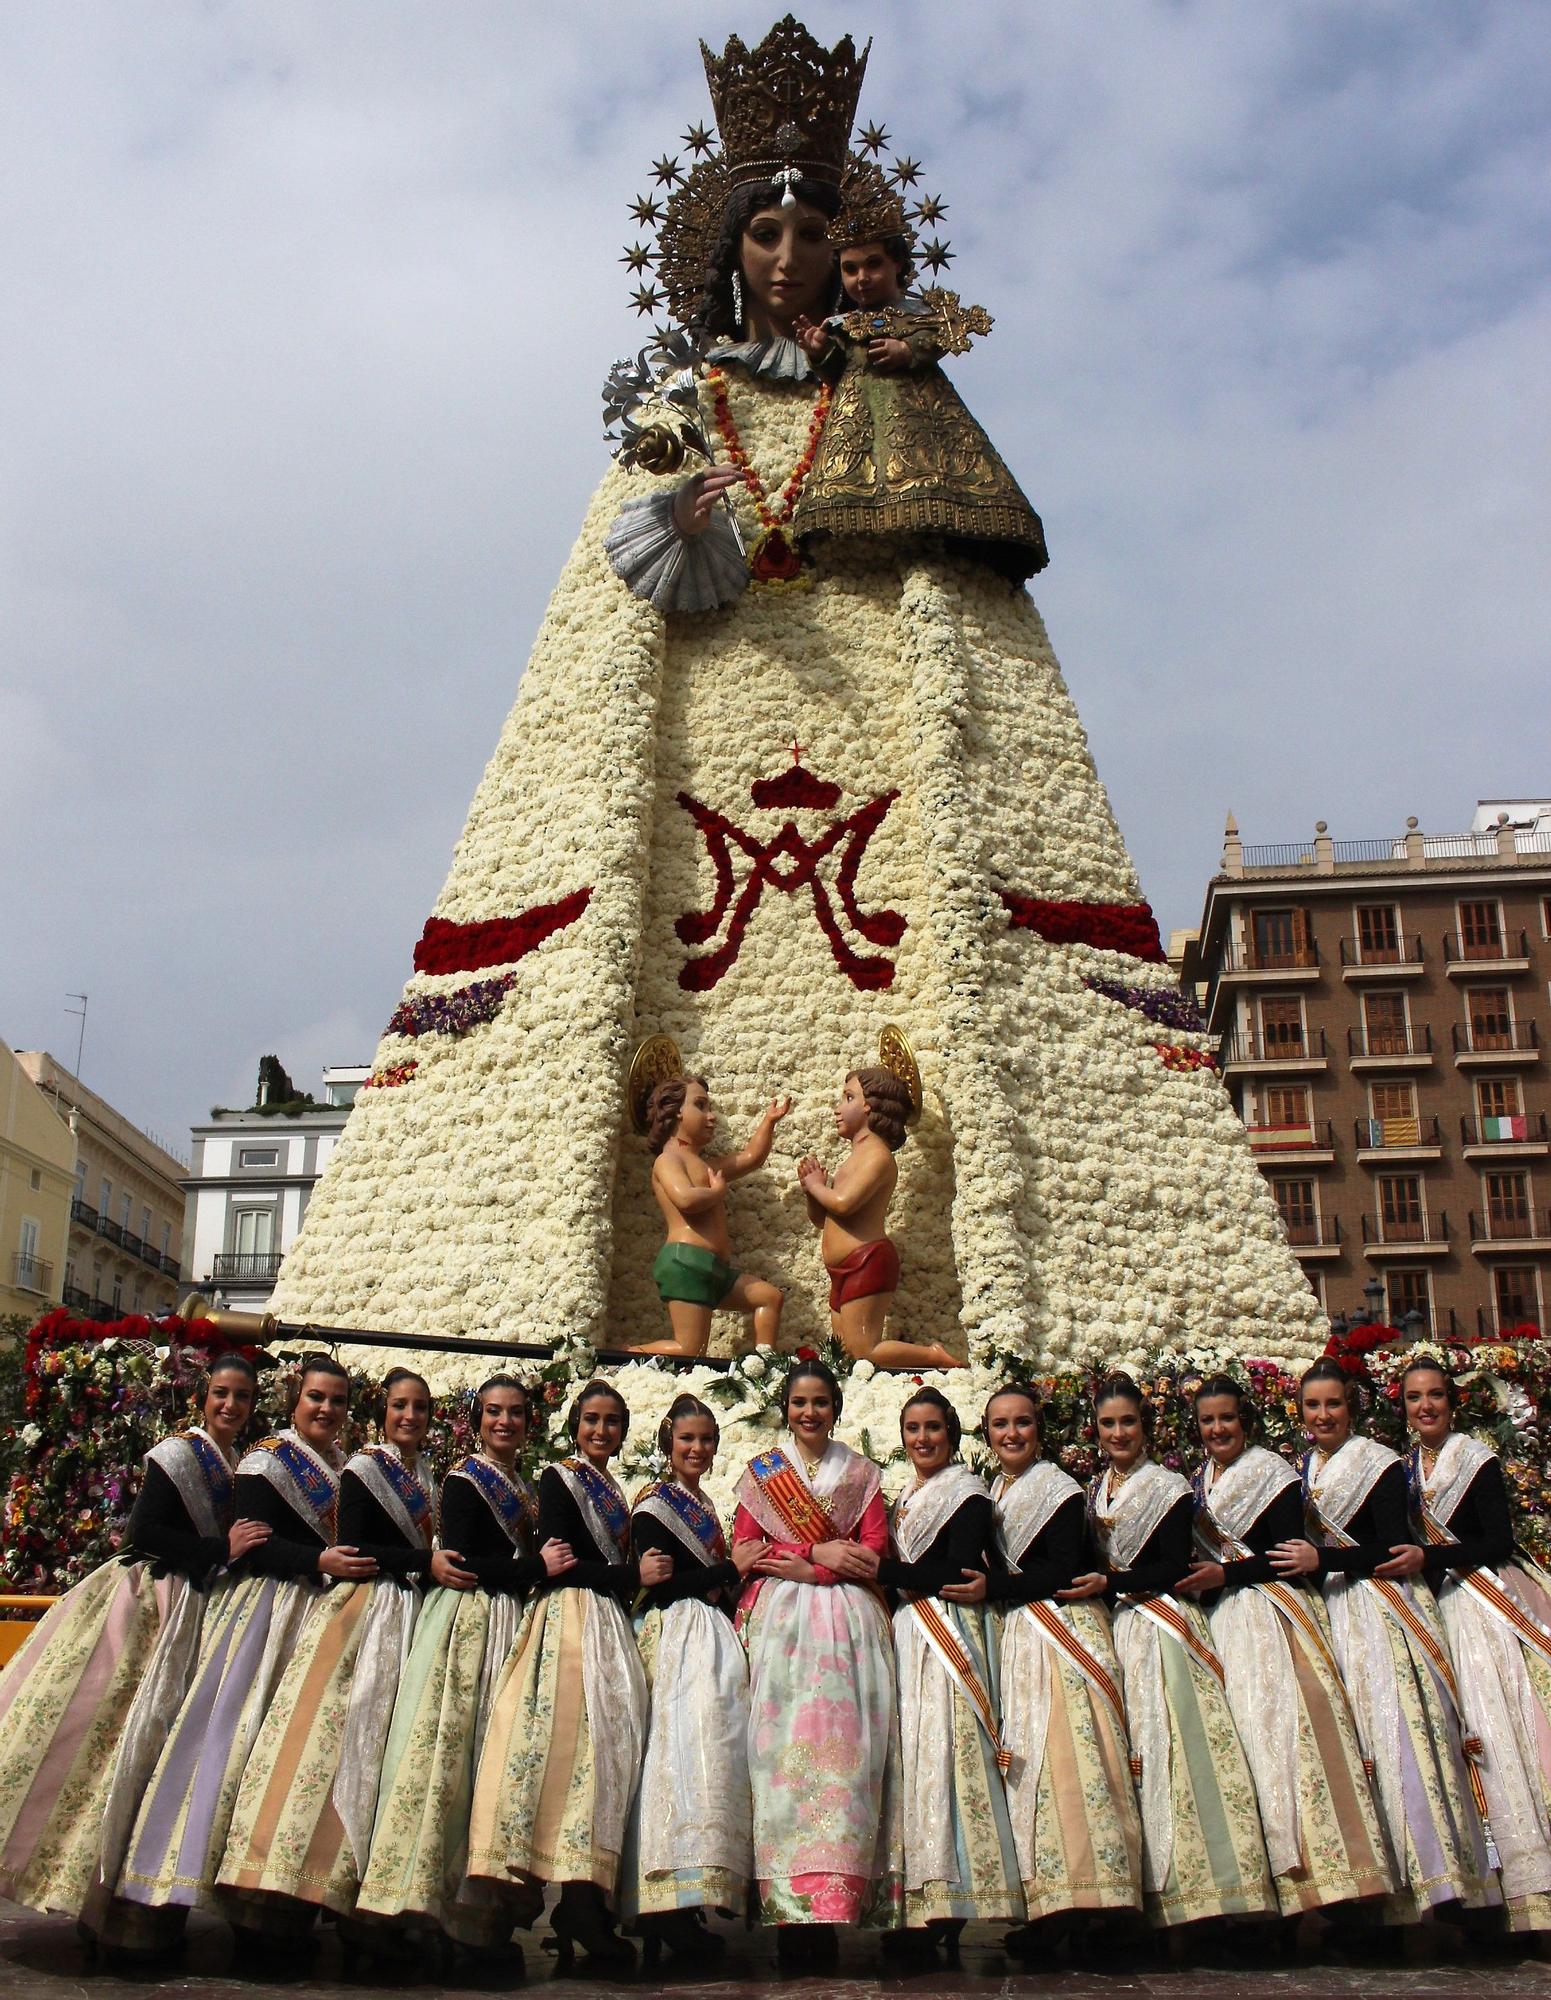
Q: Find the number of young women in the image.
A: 13